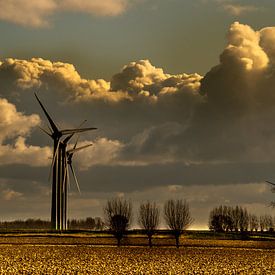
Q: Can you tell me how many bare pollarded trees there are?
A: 3